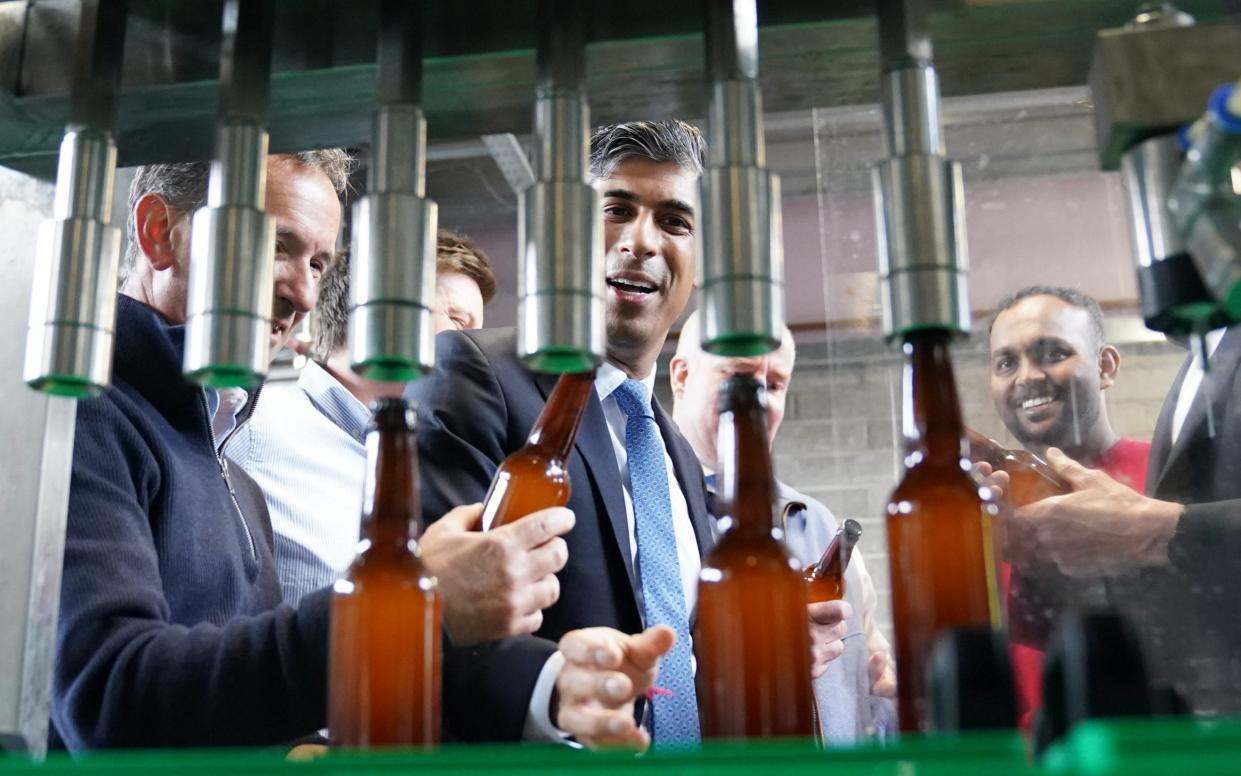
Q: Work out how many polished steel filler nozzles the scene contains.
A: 6